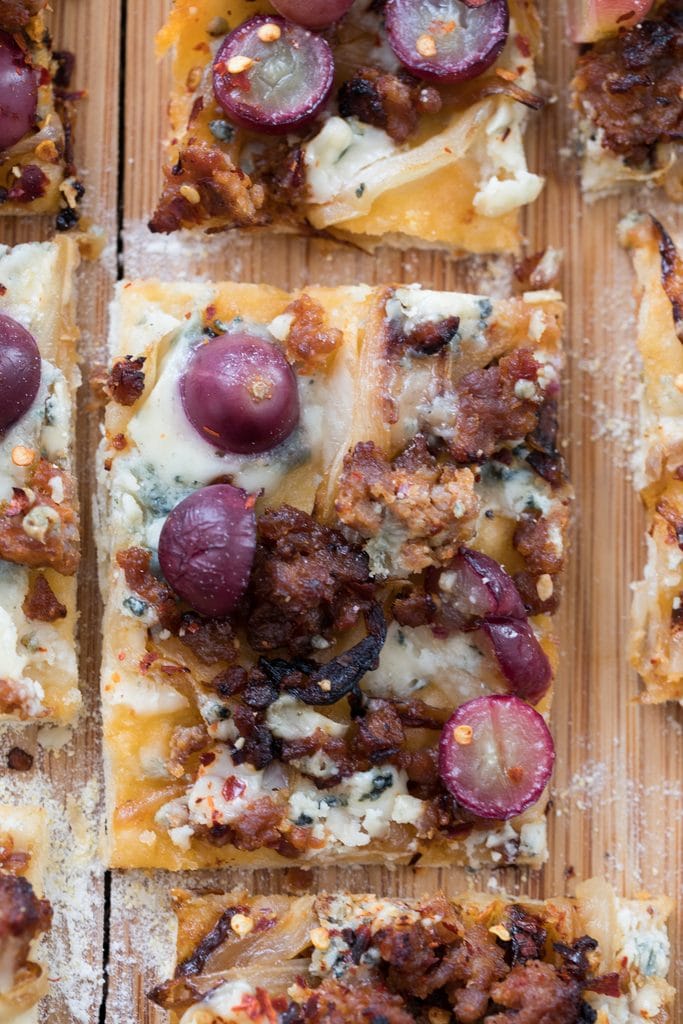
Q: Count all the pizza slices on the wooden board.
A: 8